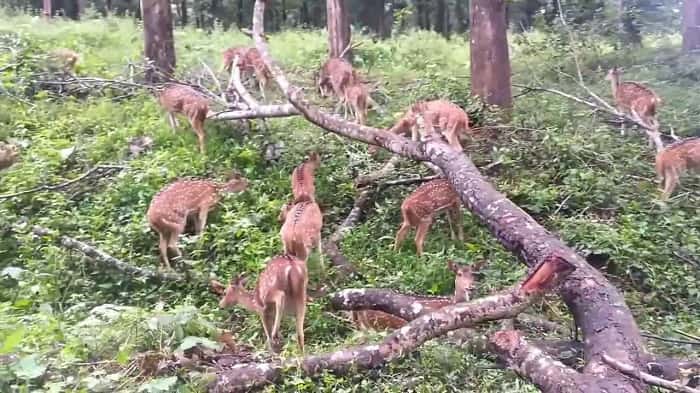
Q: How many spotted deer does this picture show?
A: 15